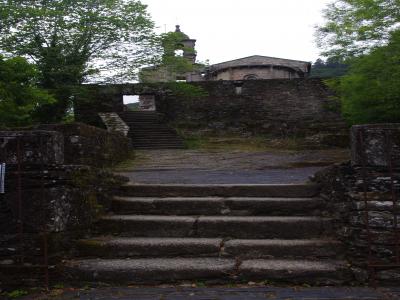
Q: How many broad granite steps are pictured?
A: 5